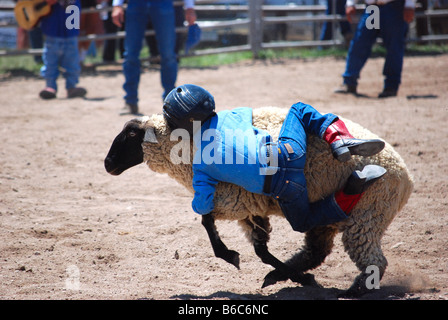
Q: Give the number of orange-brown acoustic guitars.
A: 1